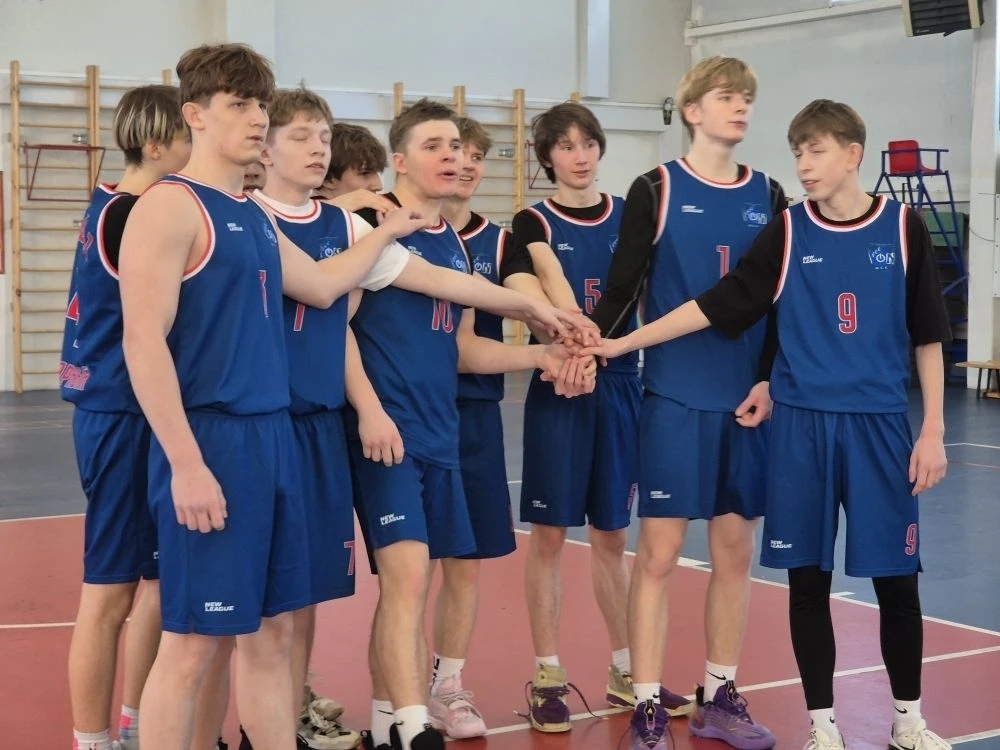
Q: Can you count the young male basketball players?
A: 10